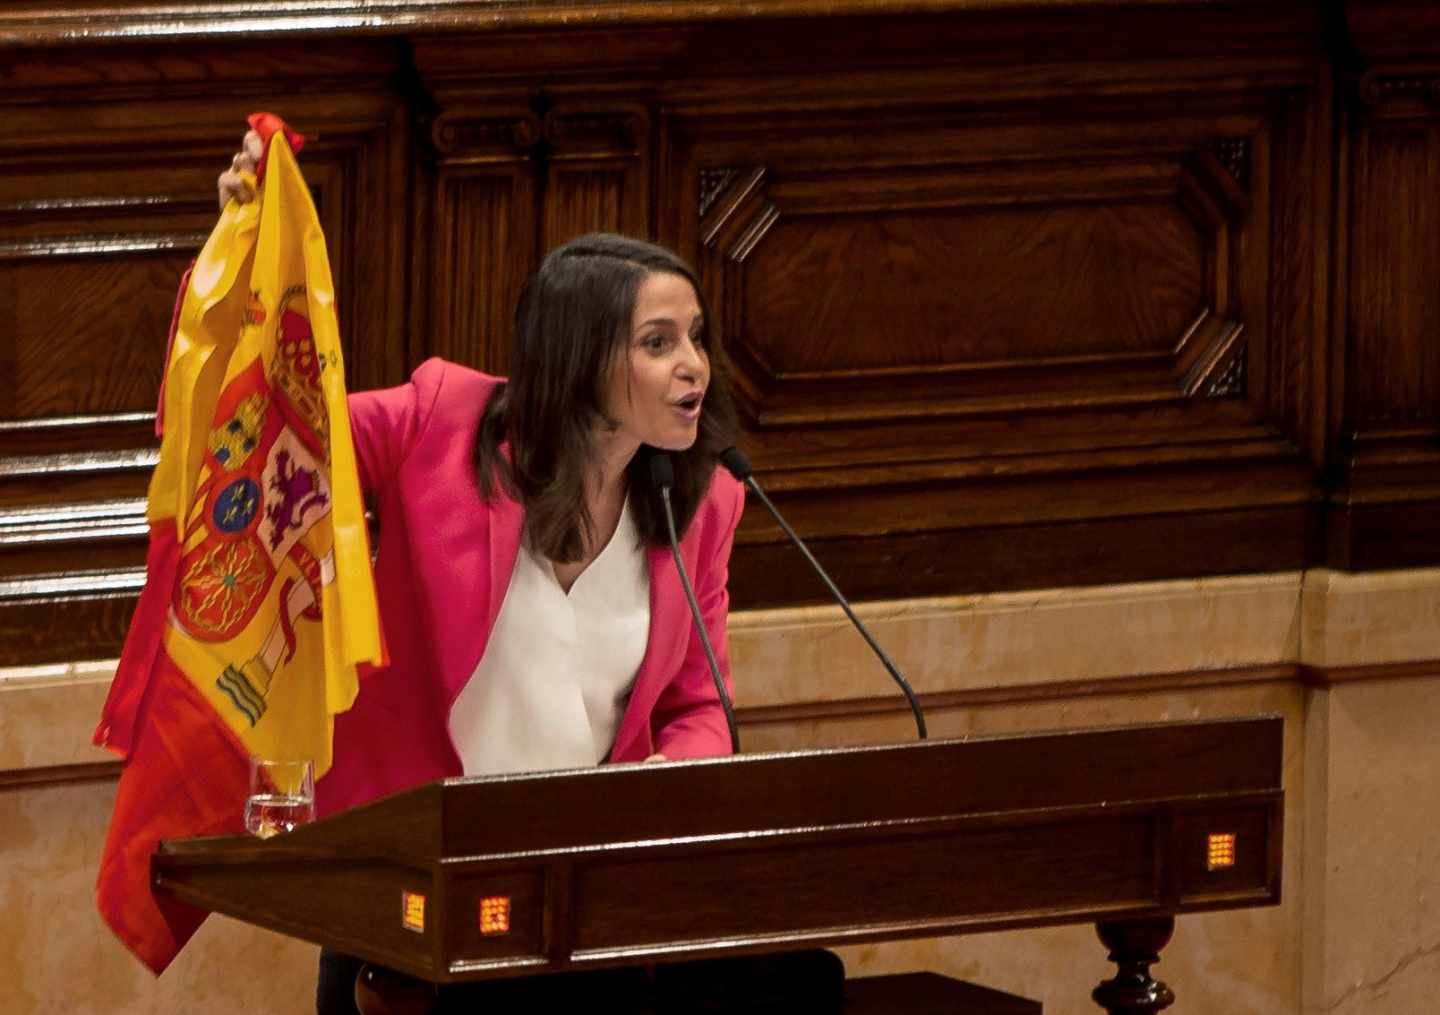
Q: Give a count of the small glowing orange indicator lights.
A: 3